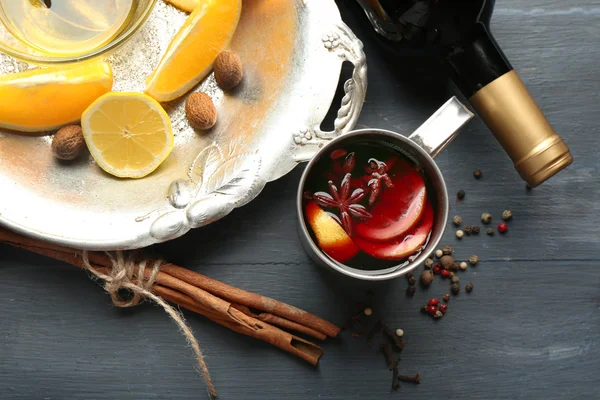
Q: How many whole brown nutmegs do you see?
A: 3